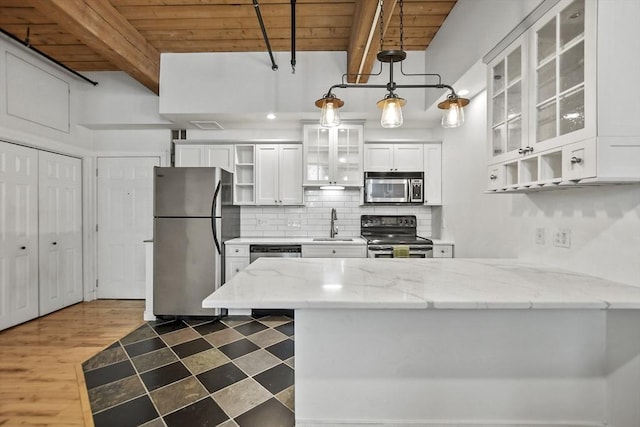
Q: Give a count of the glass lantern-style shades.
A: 3